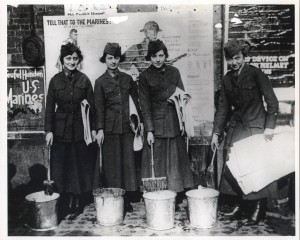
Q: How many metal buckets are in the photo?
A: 4